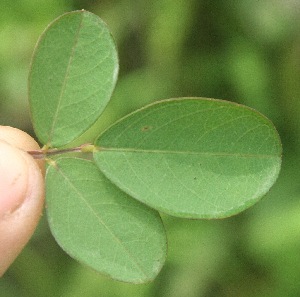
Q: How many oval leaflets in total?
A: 3